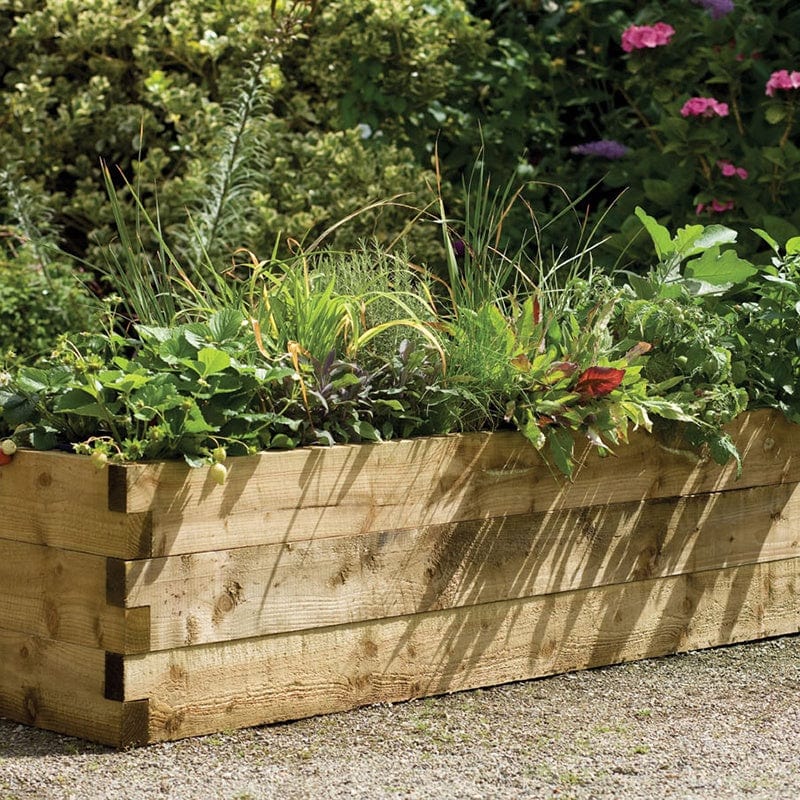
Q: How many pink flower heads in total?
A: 5